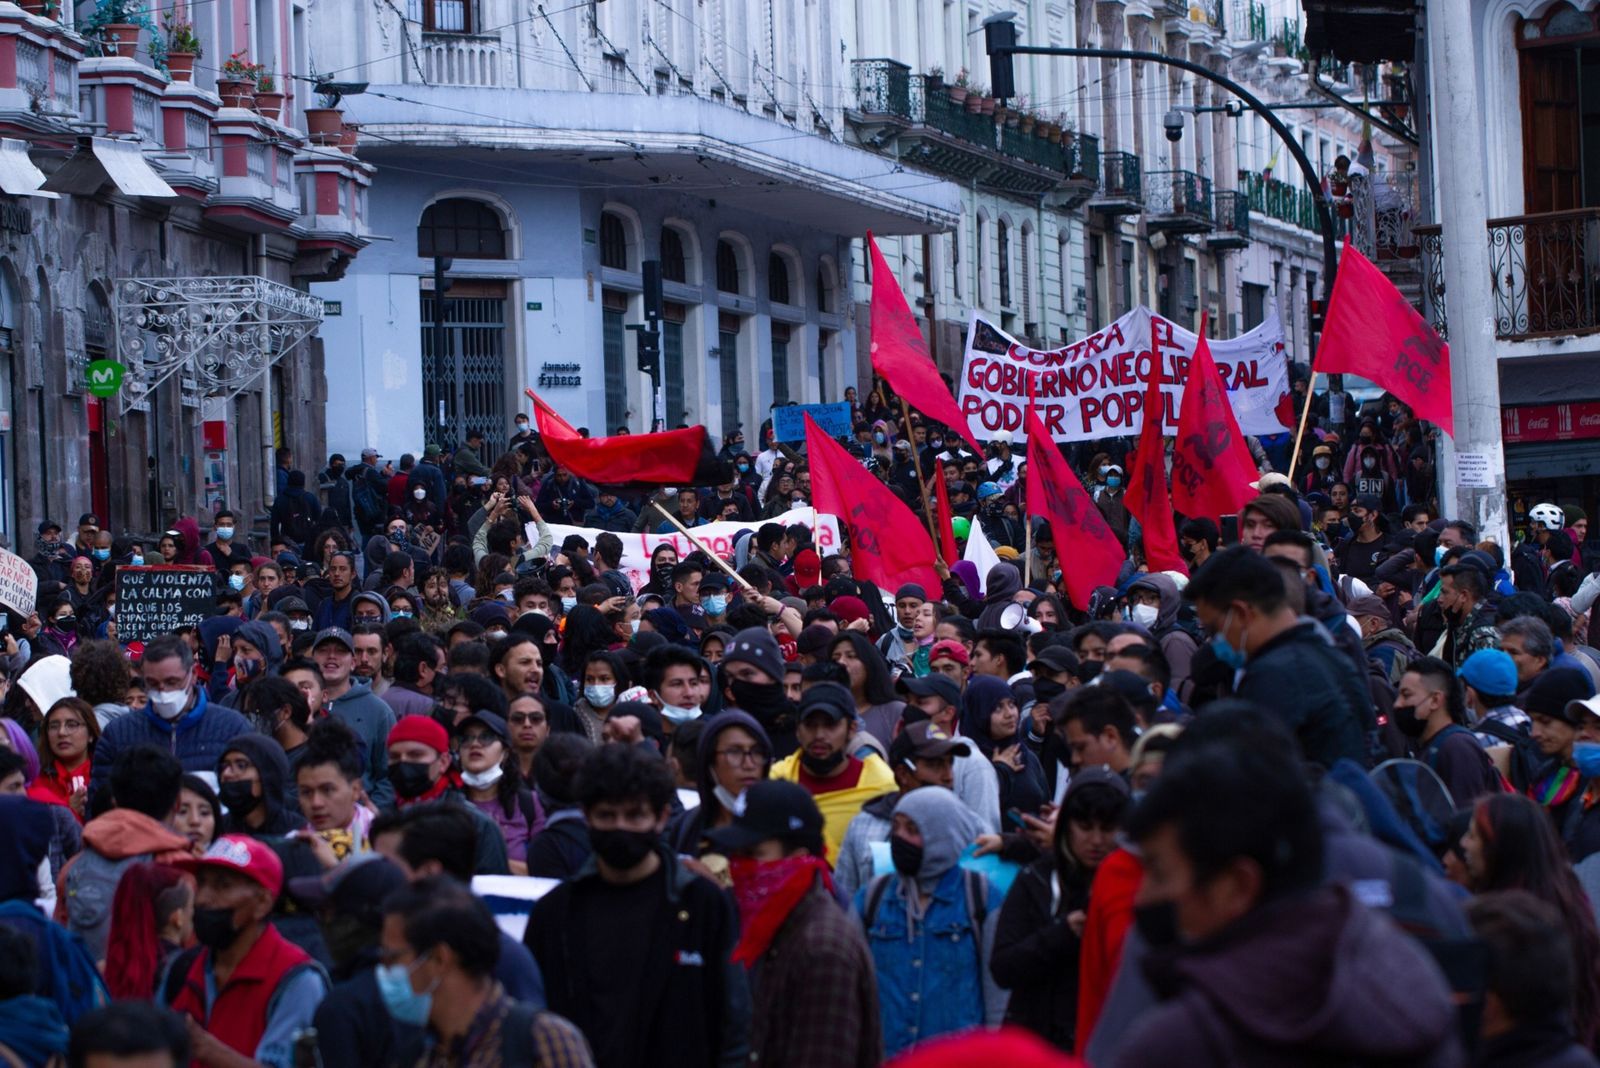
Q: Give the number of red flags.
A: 8